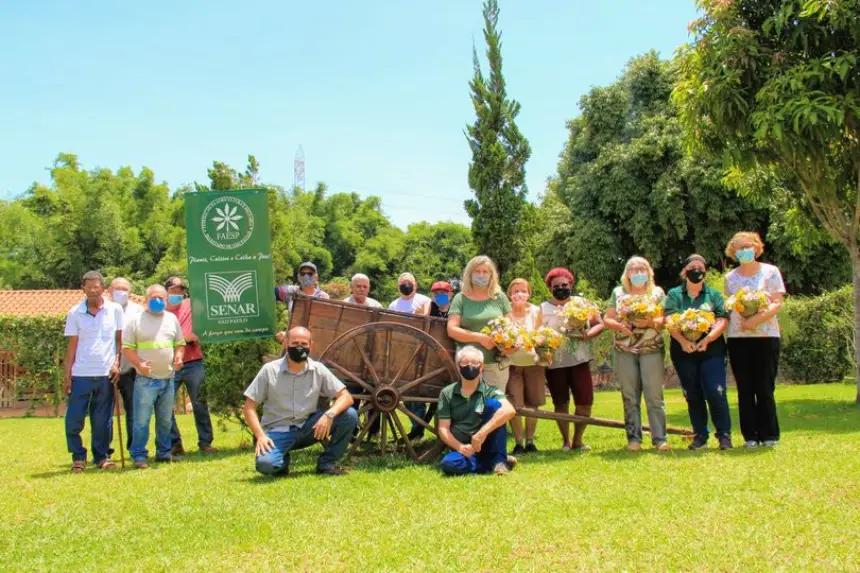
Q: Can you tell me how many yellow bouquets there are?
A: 6